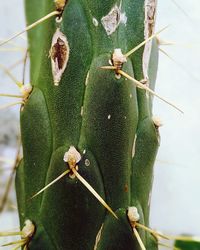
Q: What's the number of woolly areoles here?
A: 7